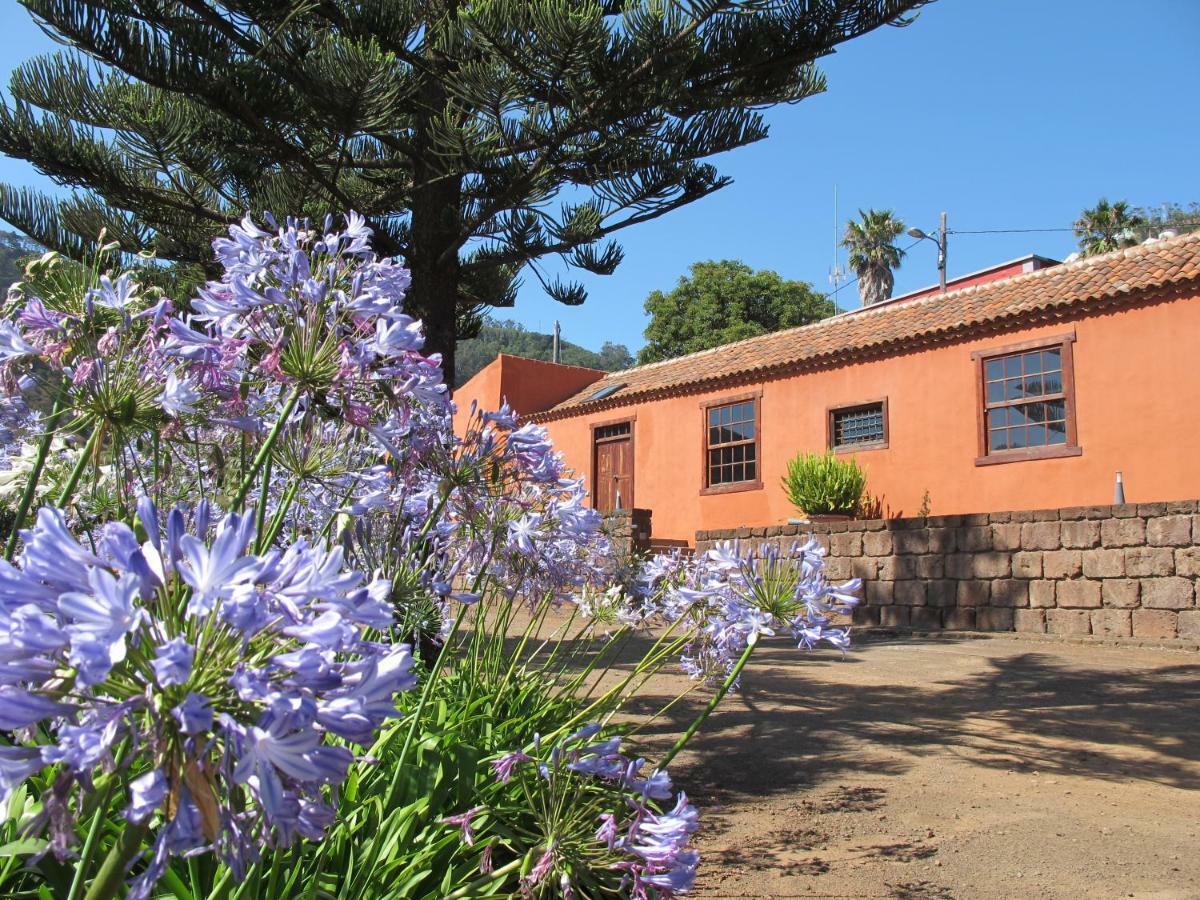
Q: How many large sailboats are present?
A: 0